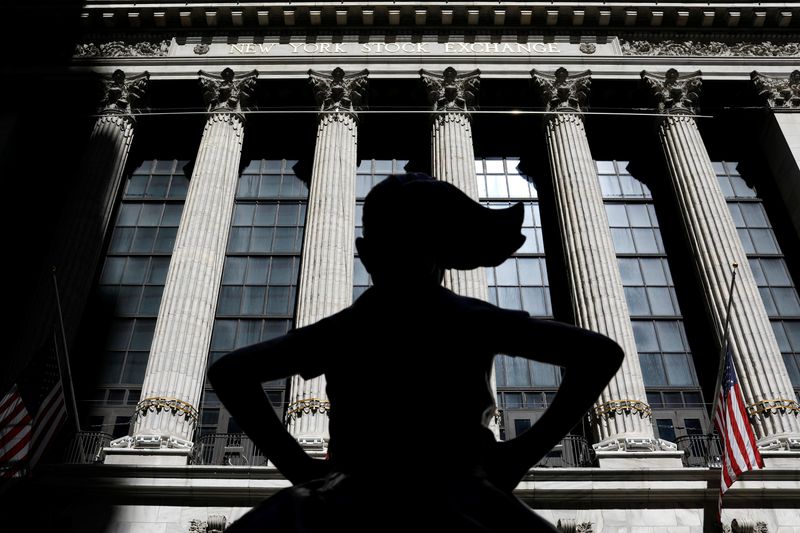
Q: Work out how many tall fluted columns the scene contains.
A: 6